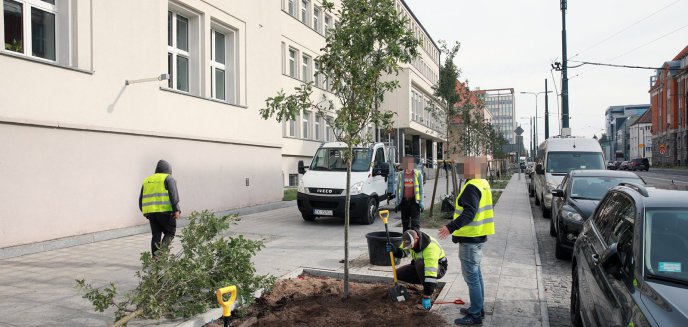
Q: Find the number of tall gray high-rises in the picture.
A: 1